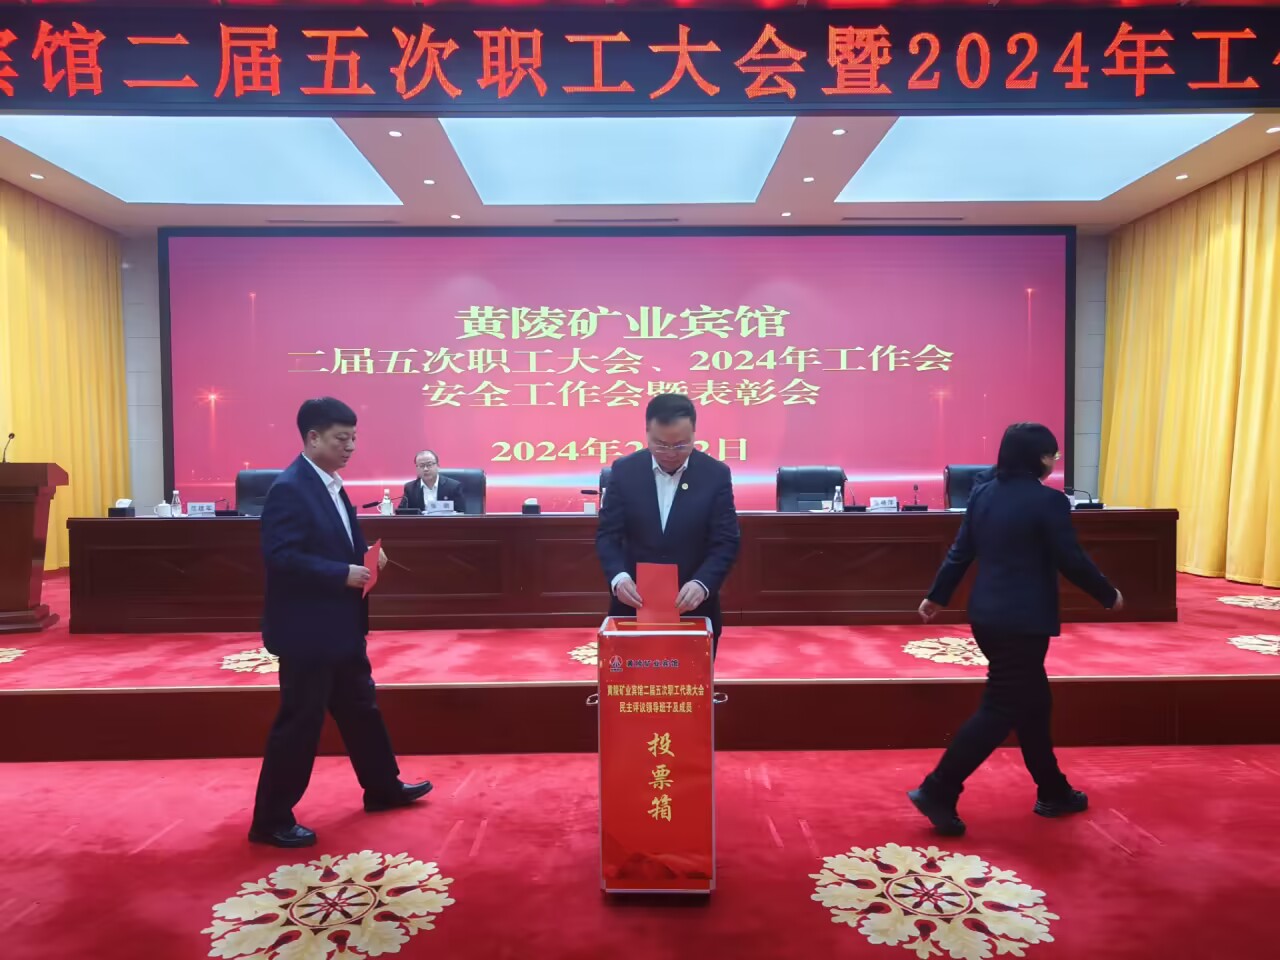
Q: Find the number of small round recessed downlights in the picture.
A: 9